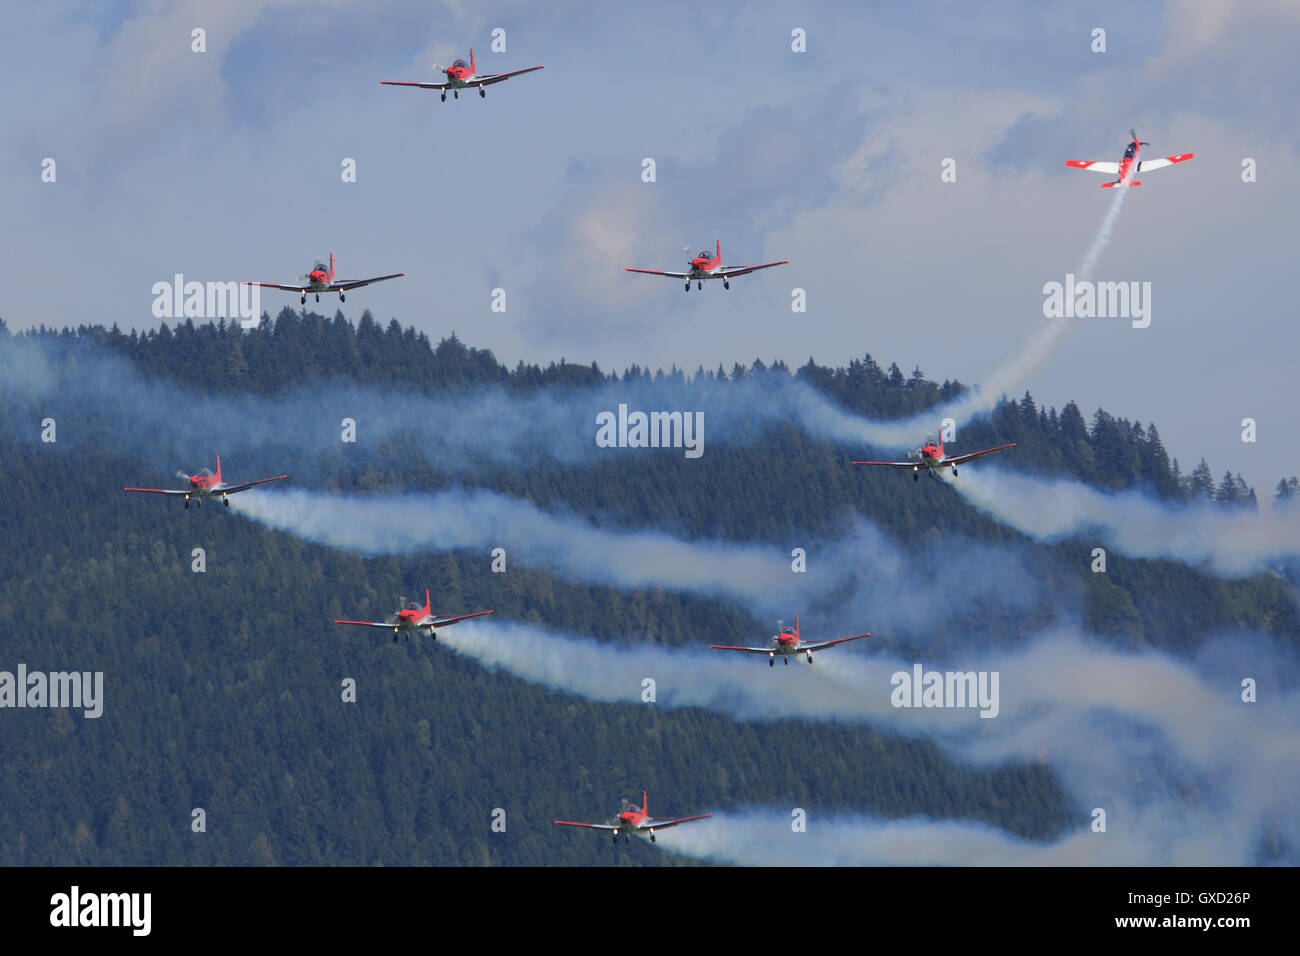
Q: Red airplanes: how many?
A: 9